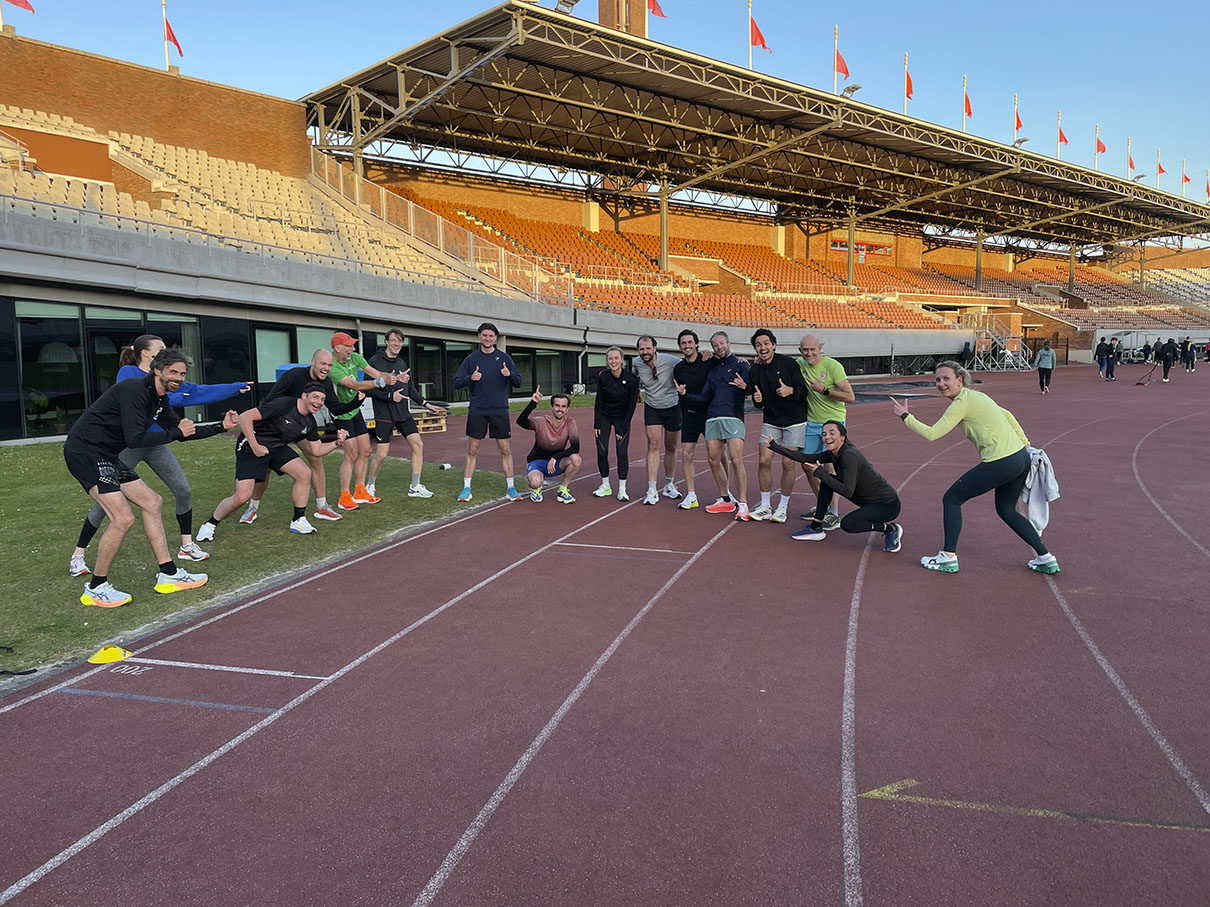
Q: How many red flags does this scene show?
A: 14